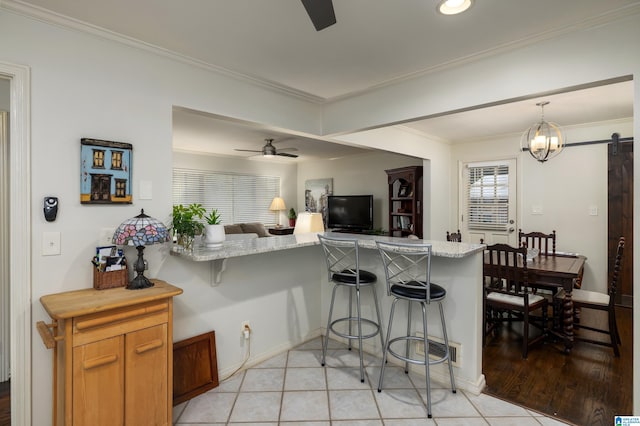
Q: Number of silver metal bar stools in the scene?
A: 2